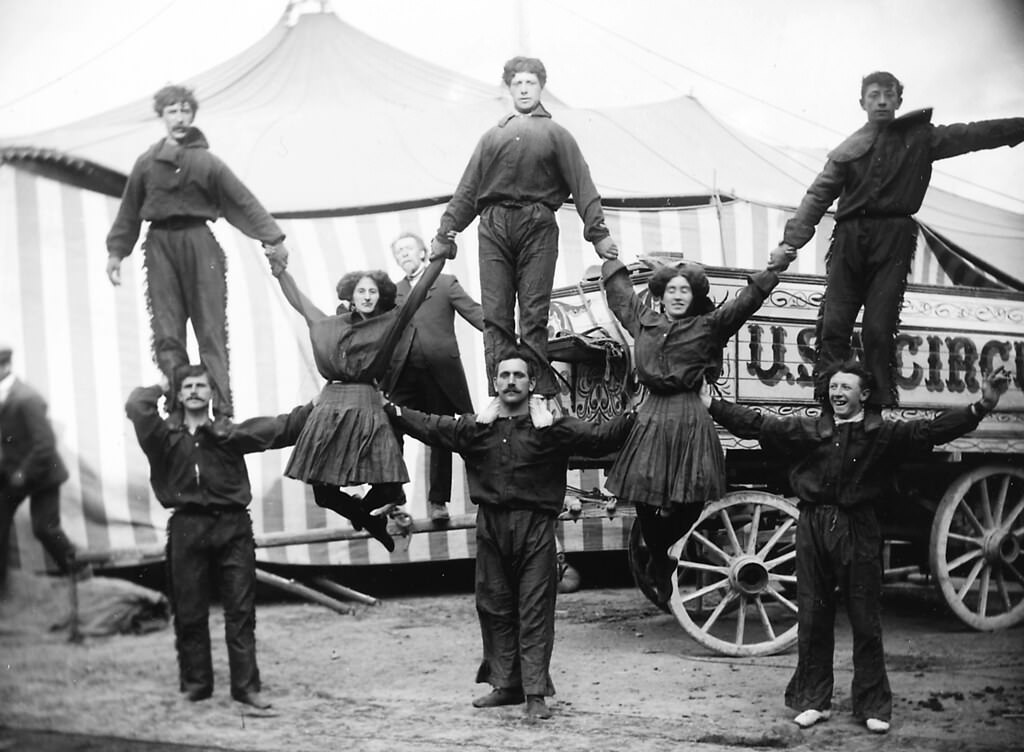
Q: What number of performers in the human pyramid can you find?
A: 8